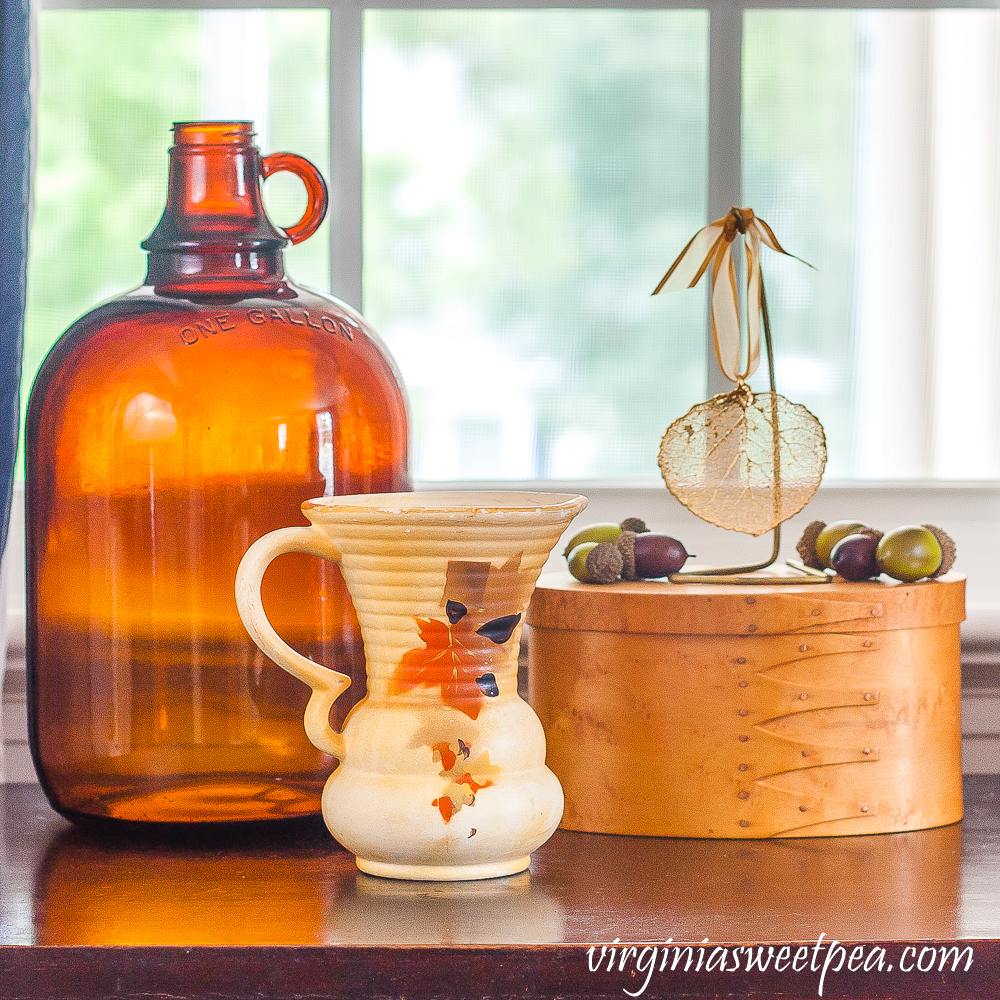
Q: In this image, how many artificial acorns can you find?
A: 6